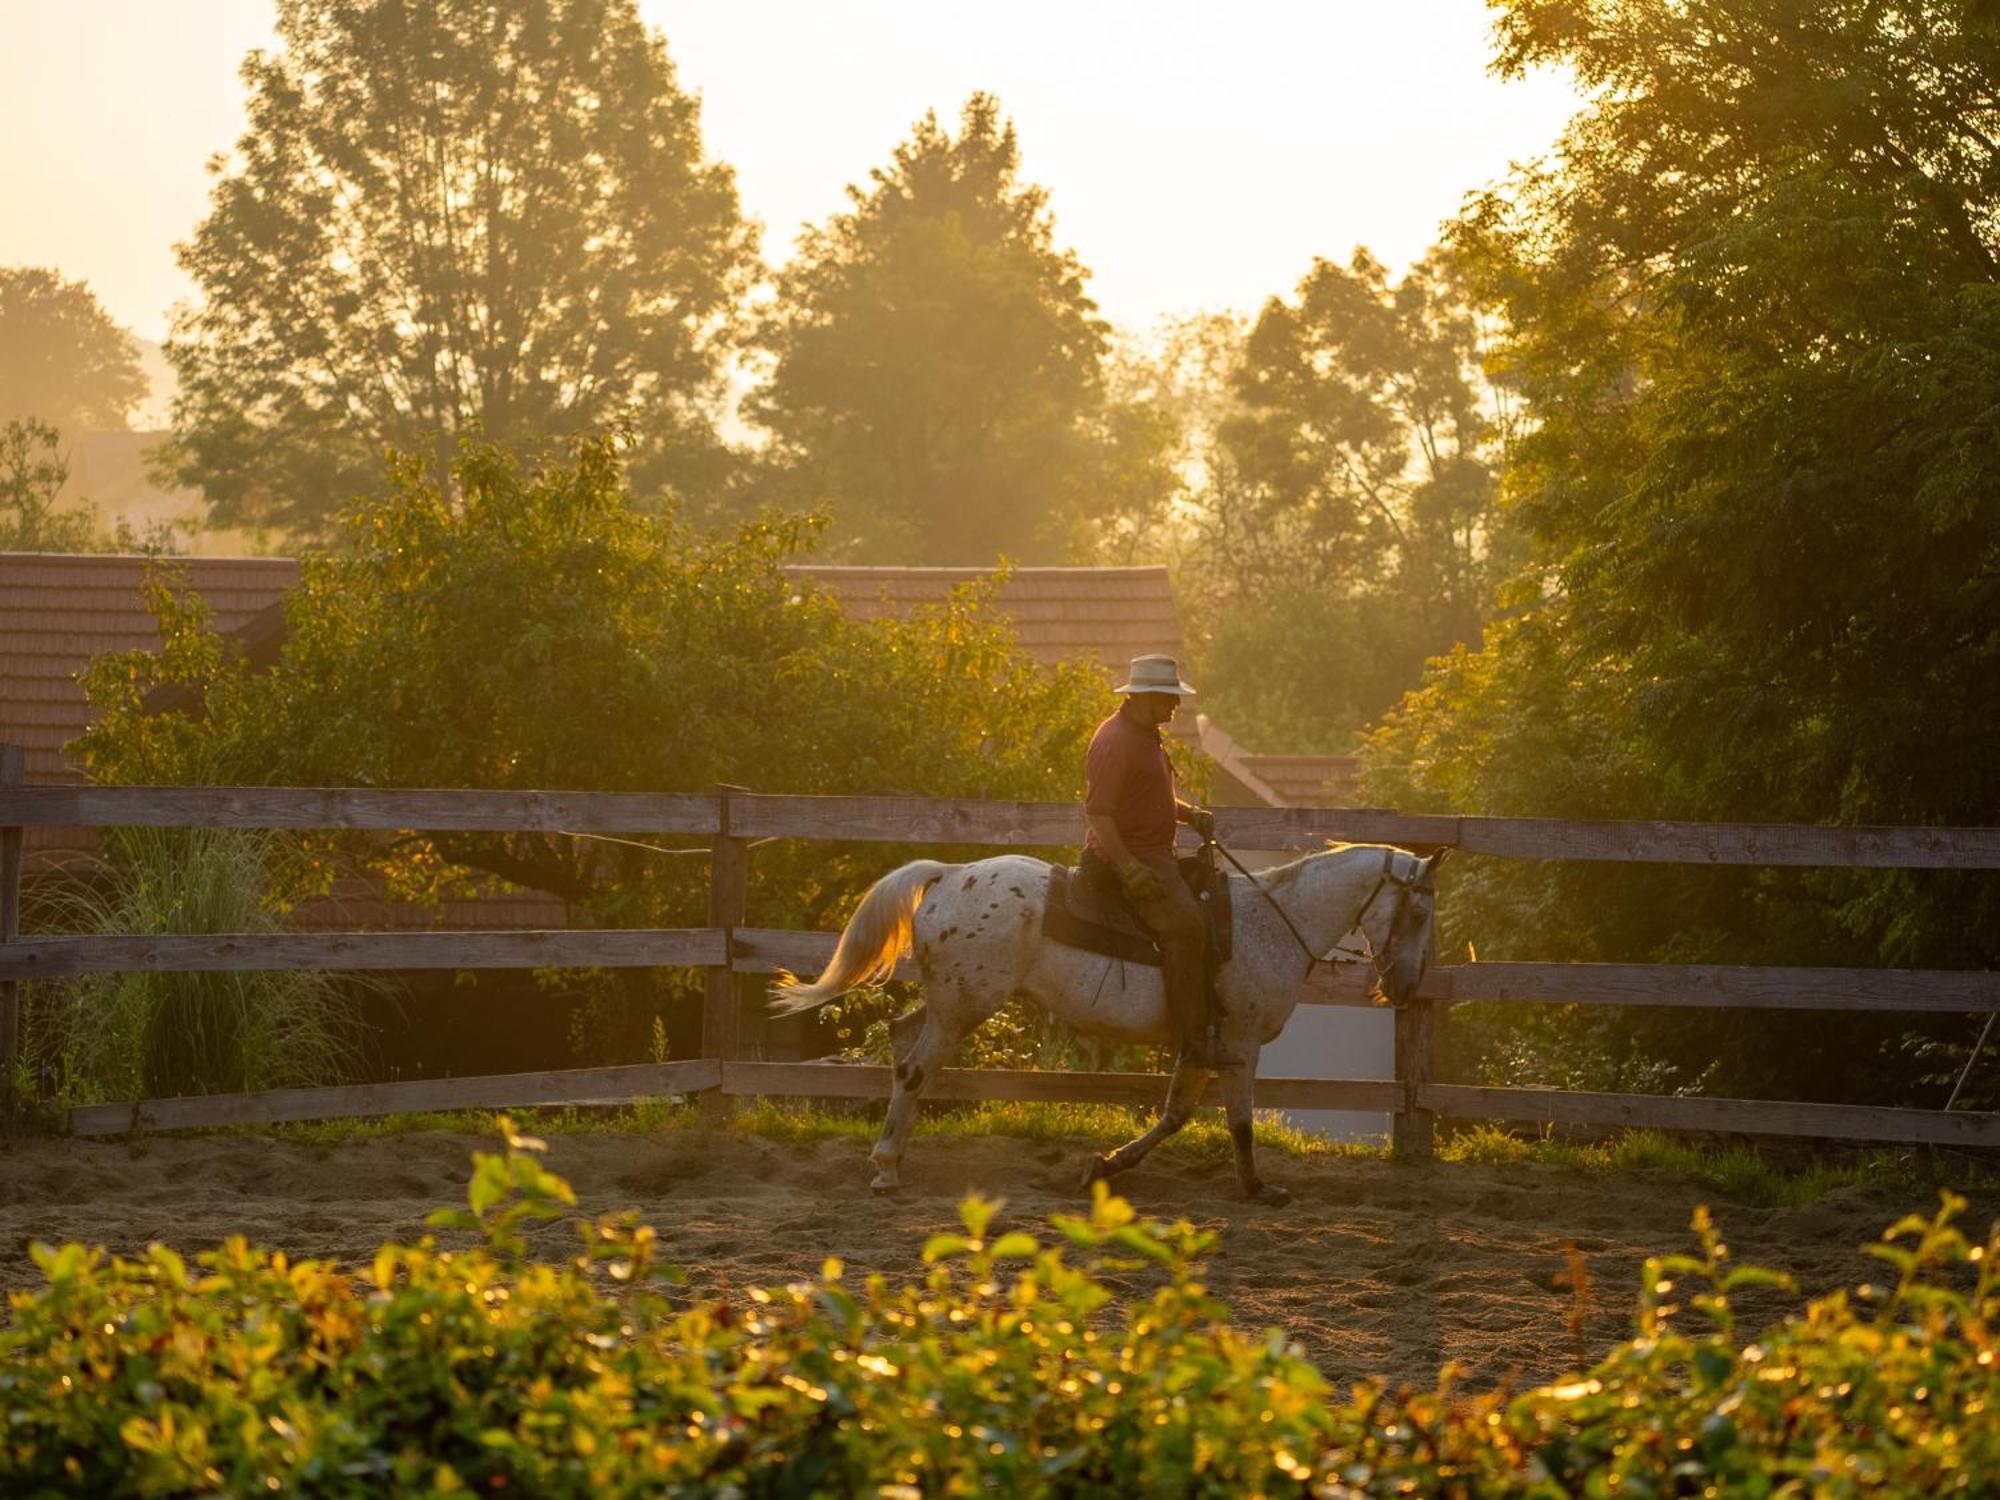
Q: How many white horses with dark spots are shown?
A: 1